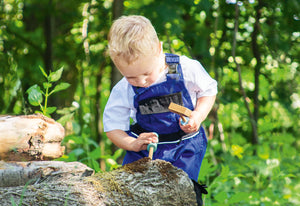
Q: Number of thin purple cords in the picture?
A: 0